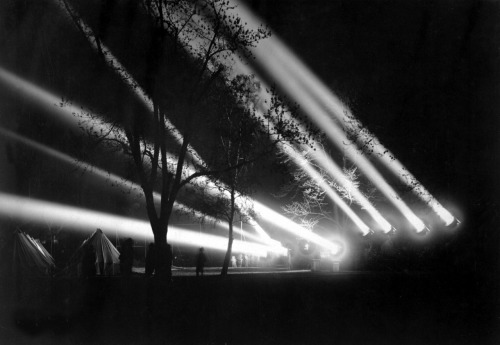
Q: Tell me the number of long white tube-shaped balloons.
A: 0